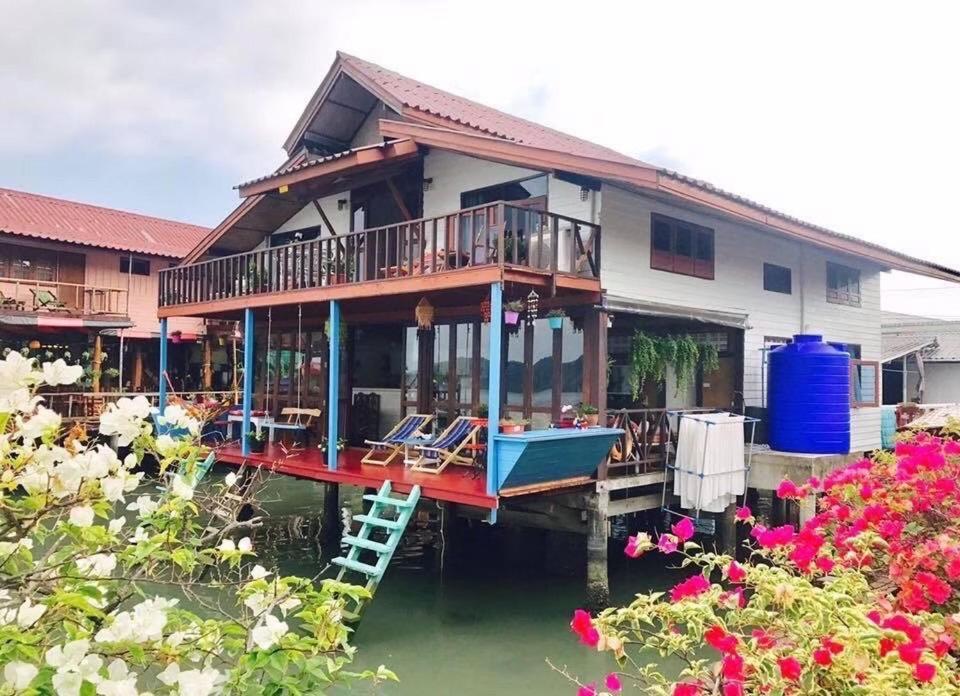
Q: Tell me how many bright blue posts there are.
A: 4